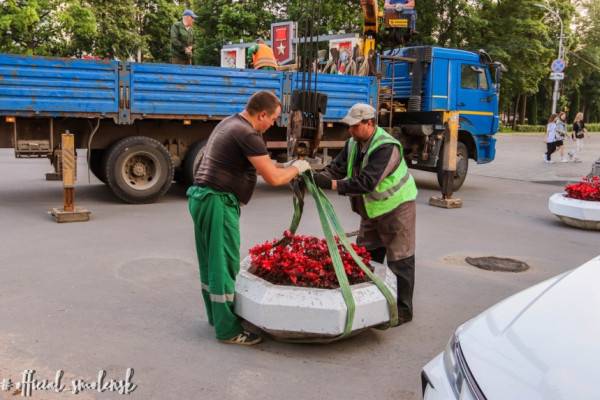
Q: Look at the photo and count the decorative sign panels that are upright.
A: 3